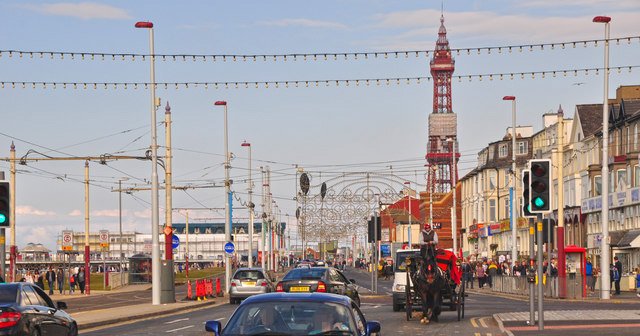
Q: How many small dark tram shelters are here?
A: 1